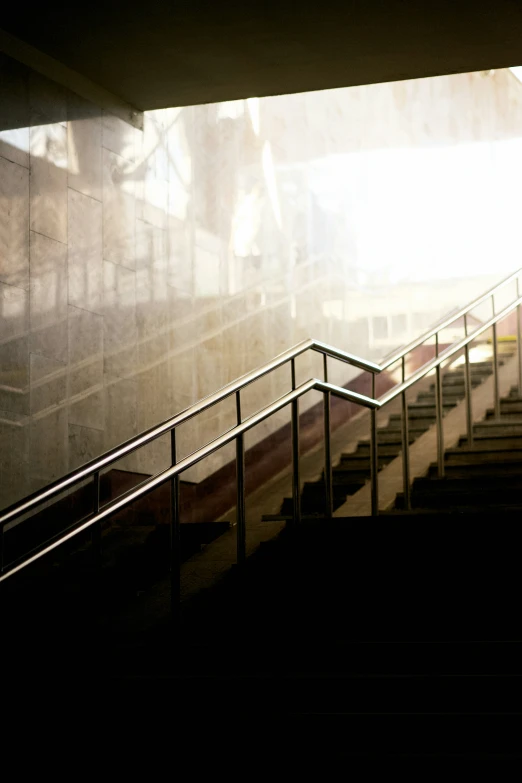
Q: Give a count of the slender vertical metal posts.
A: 12